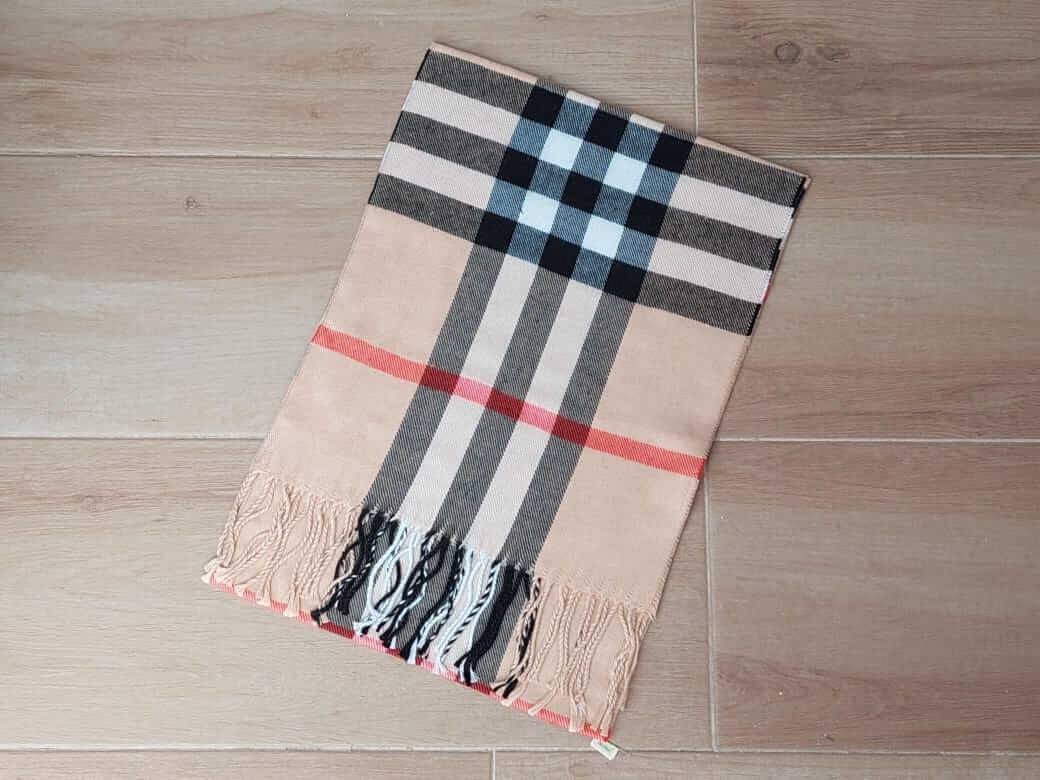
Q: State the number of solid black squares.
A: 9